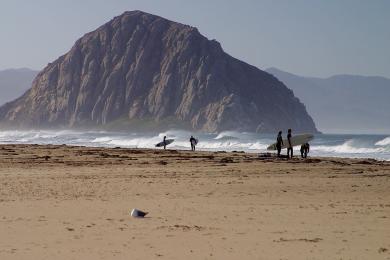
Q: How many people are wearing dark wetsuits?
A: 5